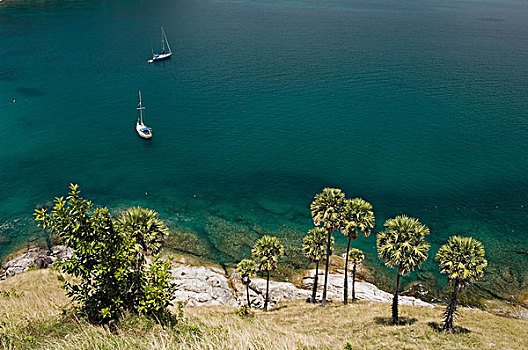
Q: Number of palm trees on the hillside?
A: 9